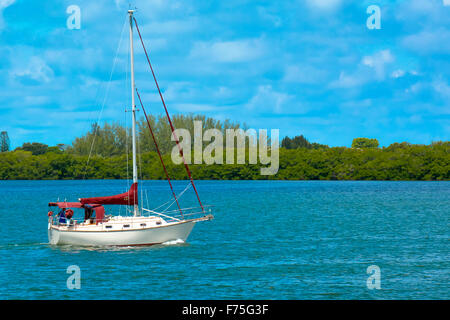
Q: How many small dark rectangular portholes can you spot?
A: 4